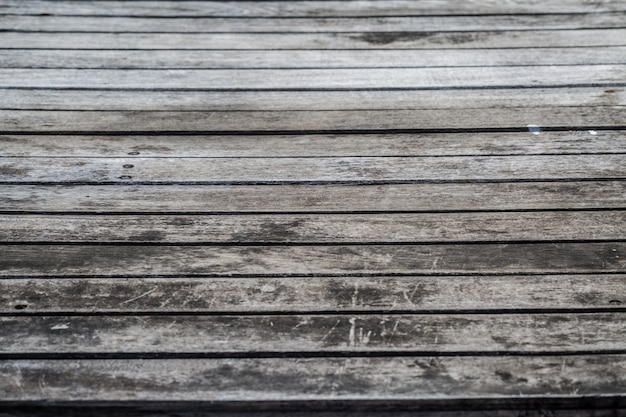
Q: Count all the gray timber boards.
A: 15